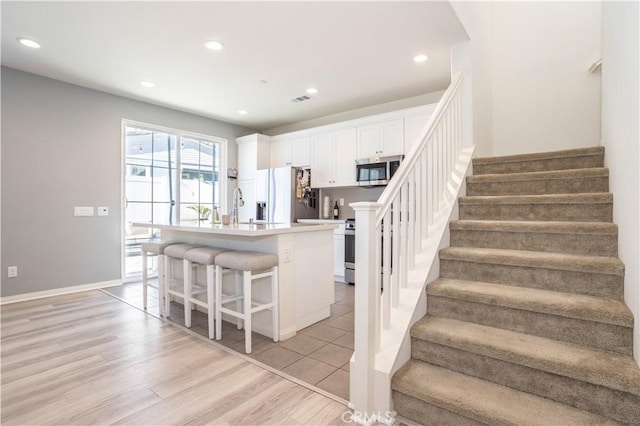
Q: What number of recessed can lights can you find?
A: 6